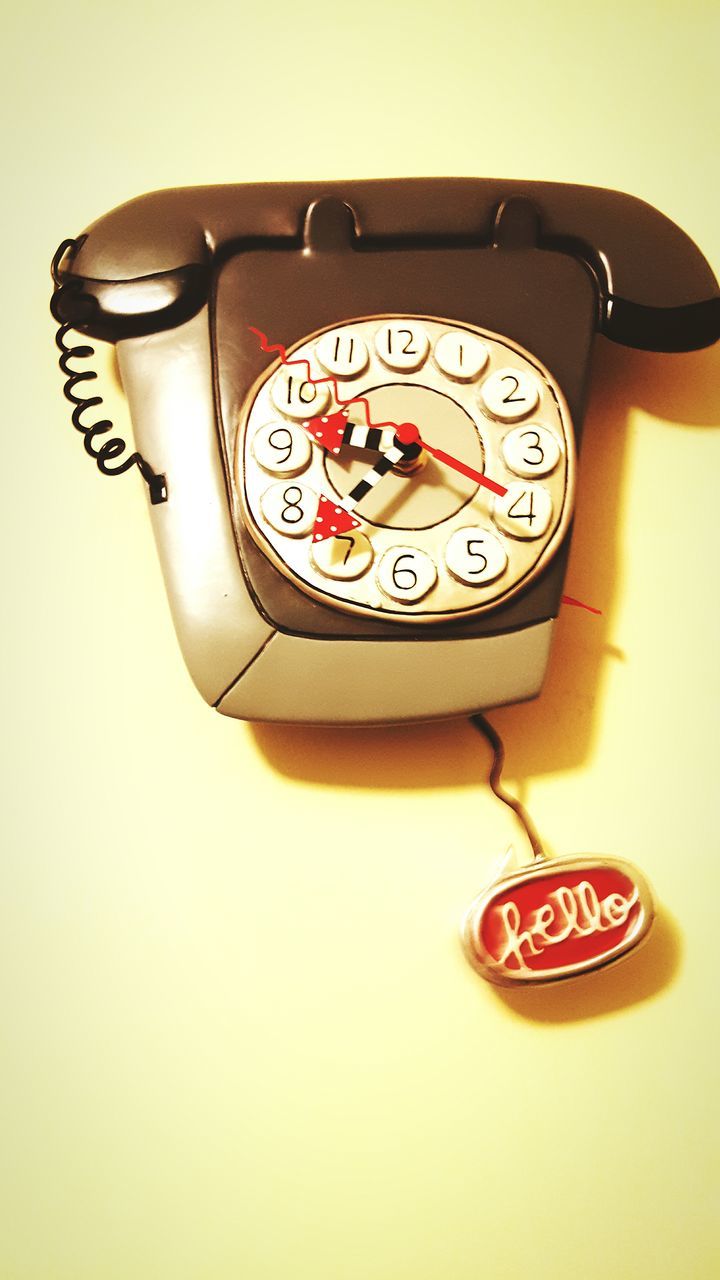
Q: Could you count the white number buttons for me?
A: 12